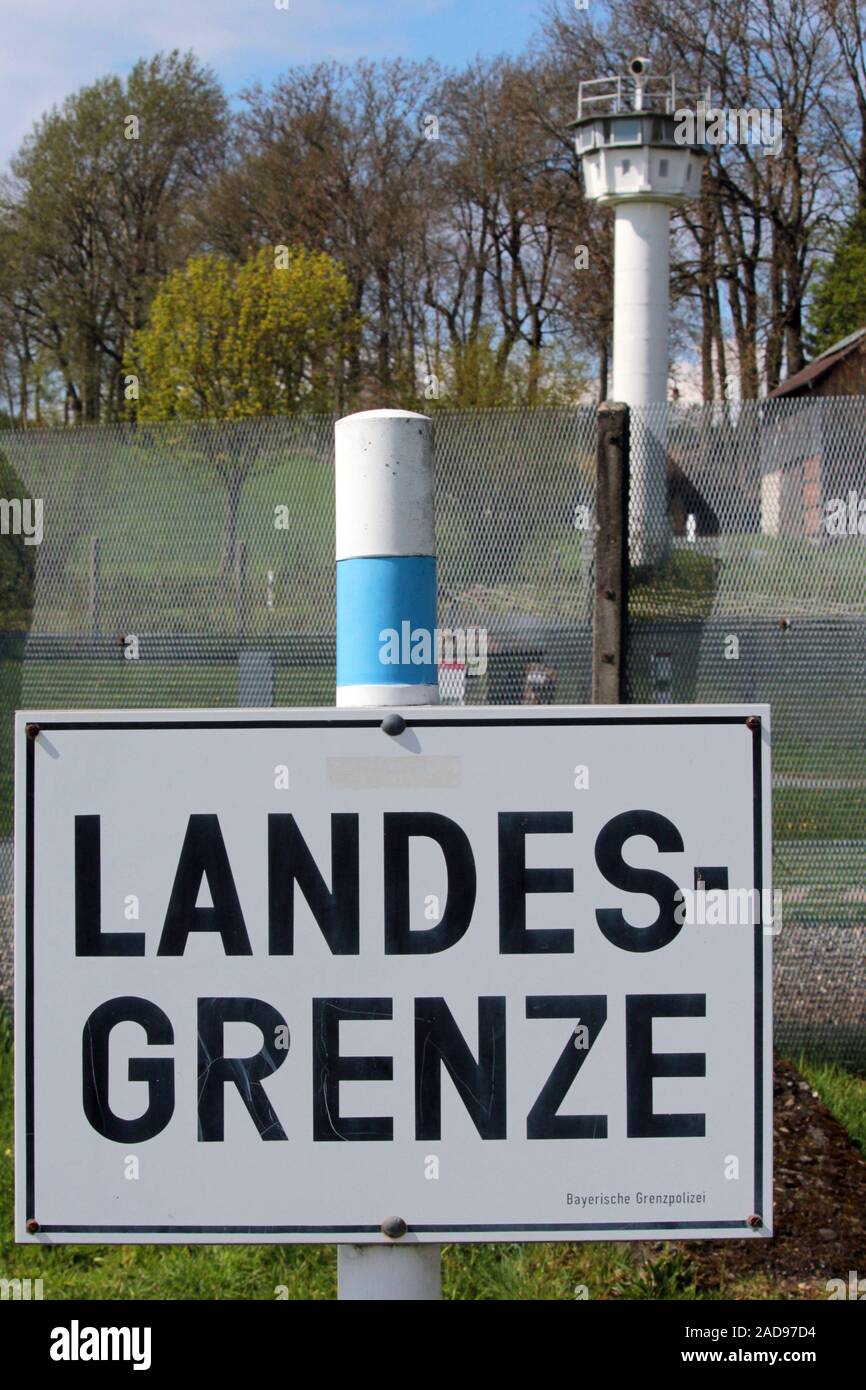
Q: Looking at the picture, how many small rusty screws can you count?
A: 4